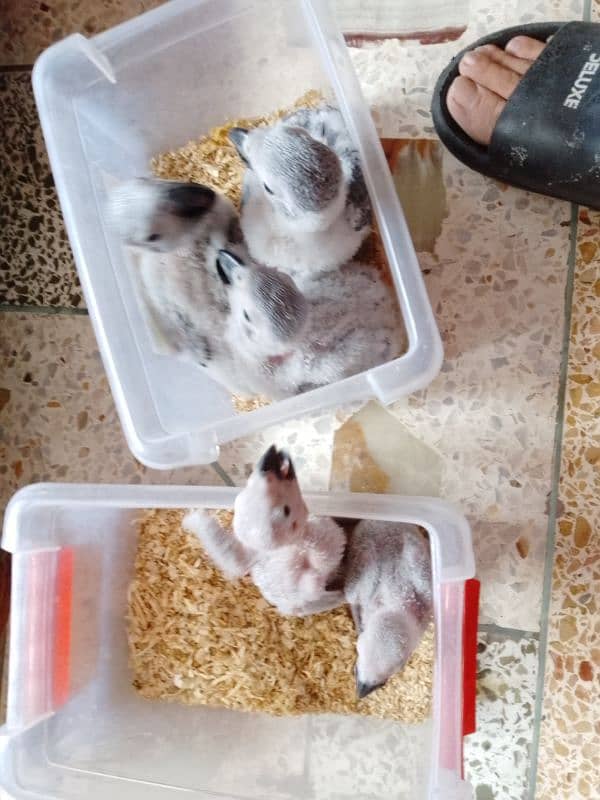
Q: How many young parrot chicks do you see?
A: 5